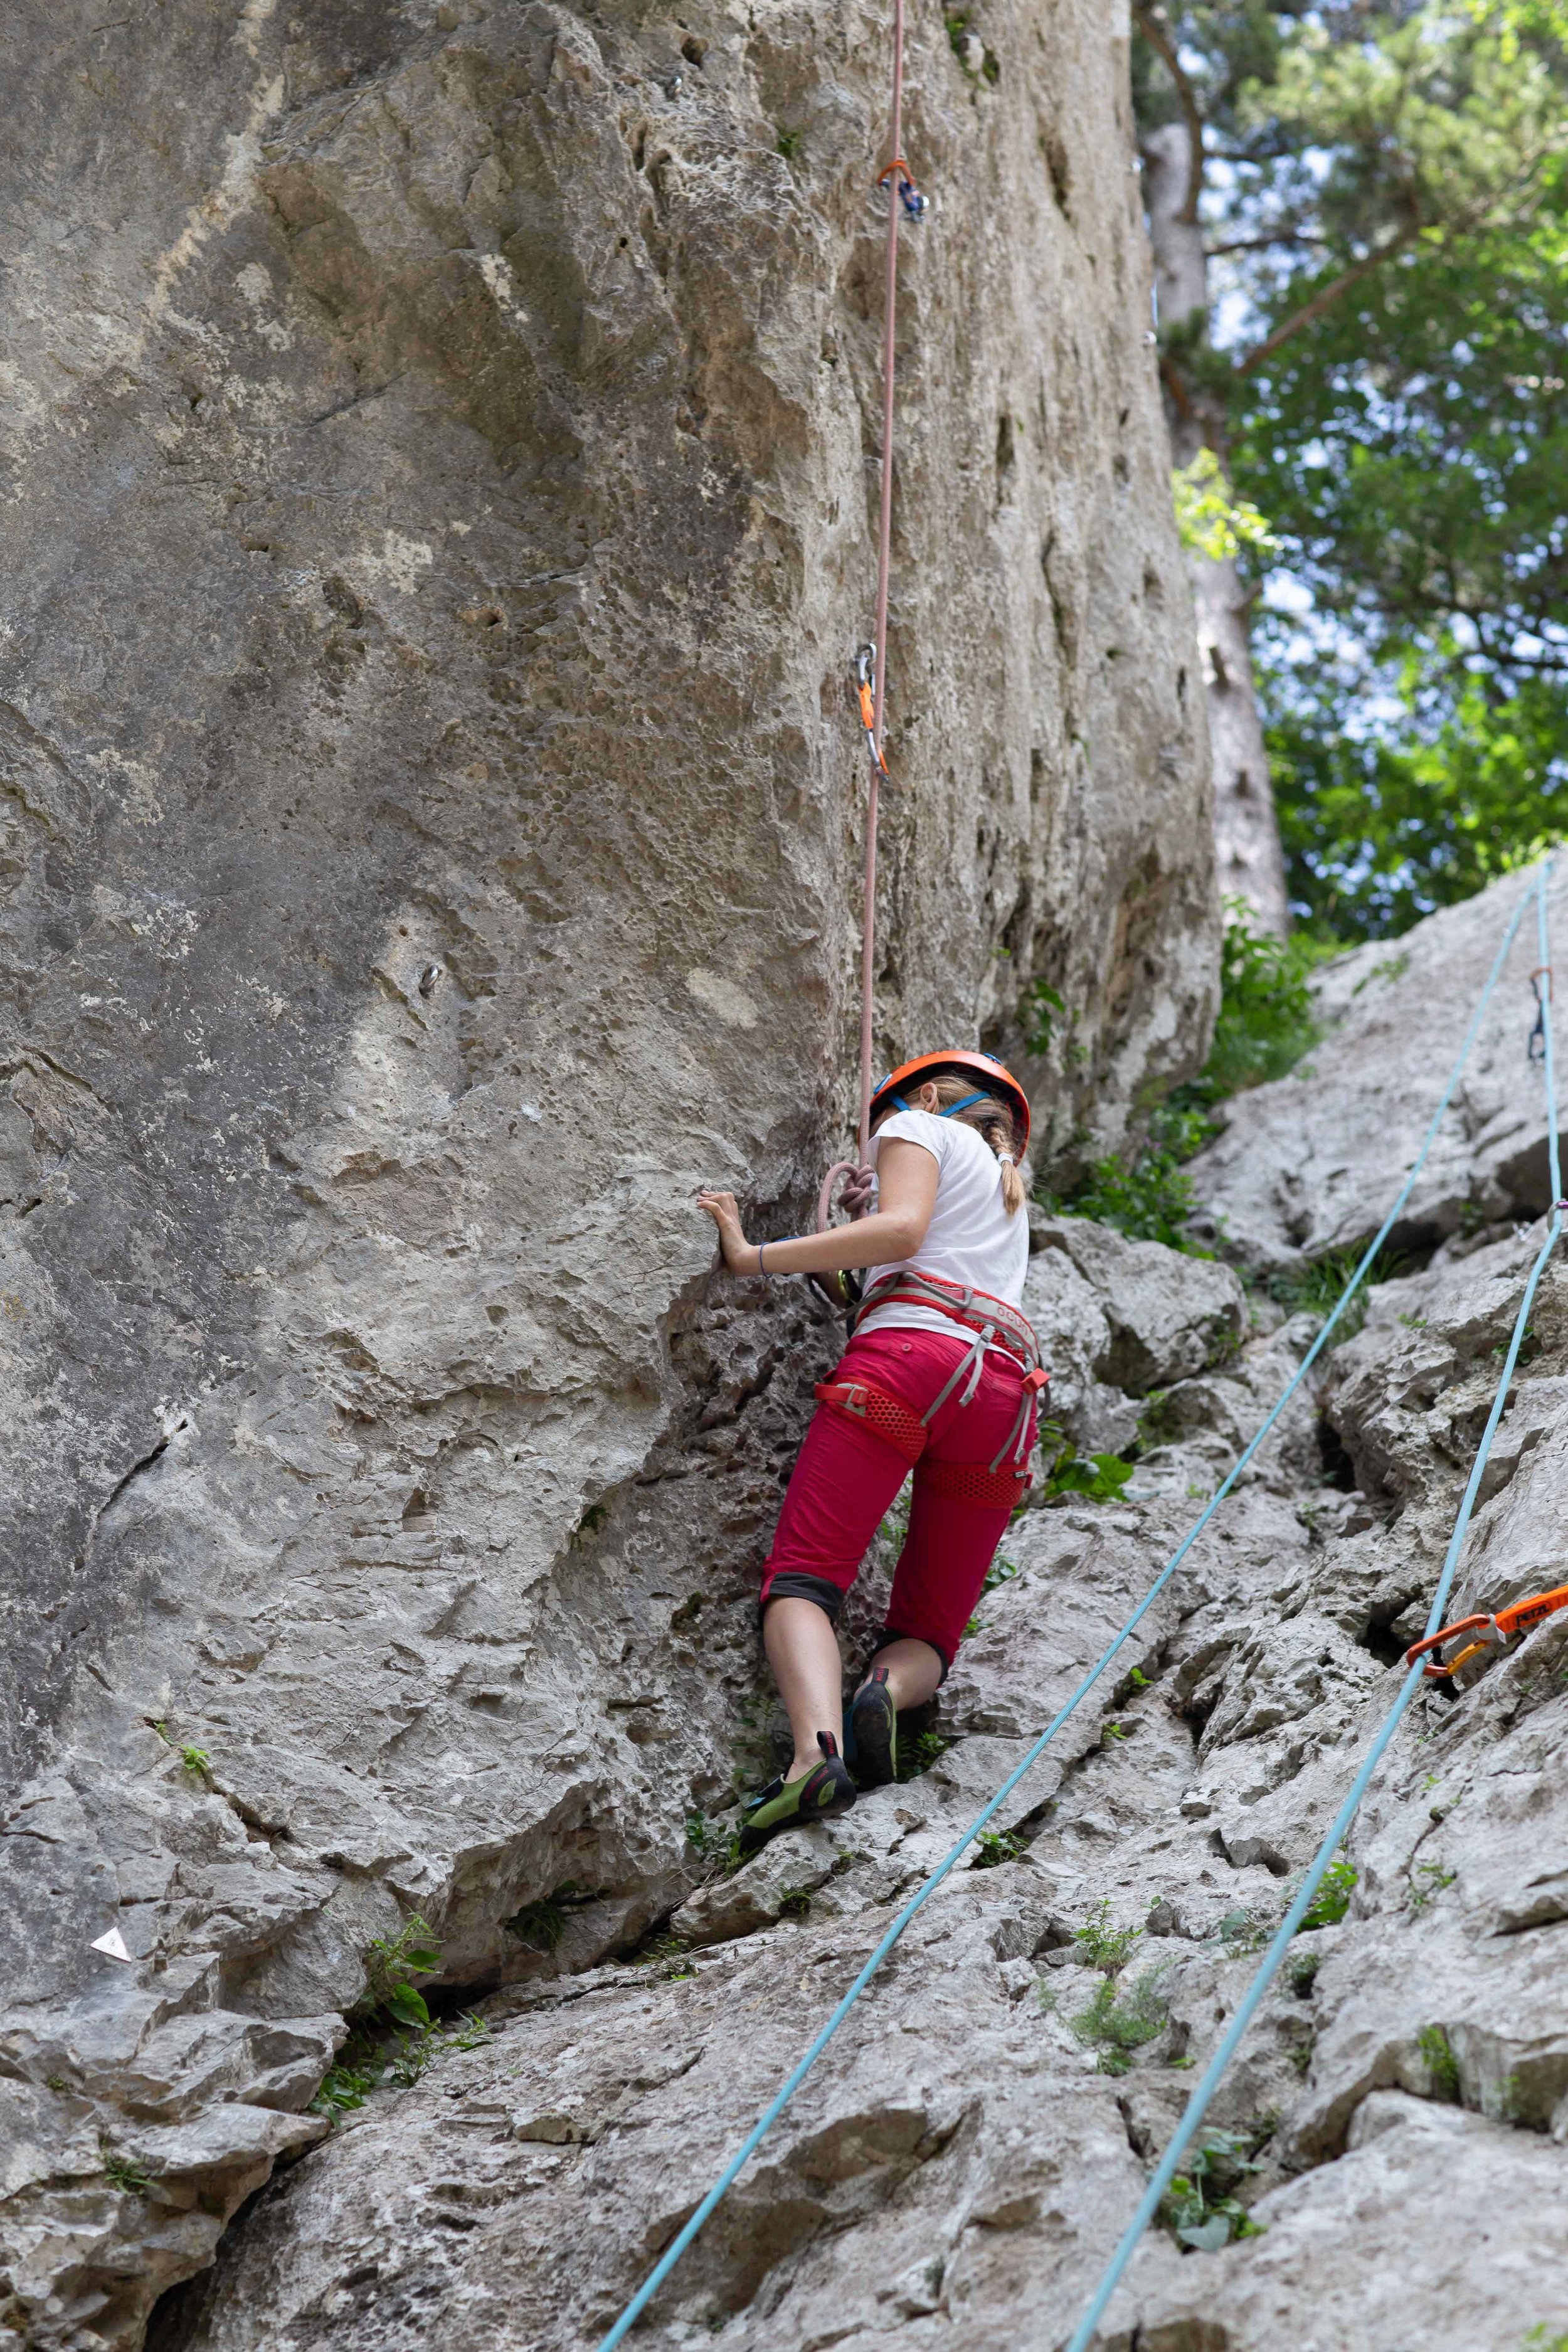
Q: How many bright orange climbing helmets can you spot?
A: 1